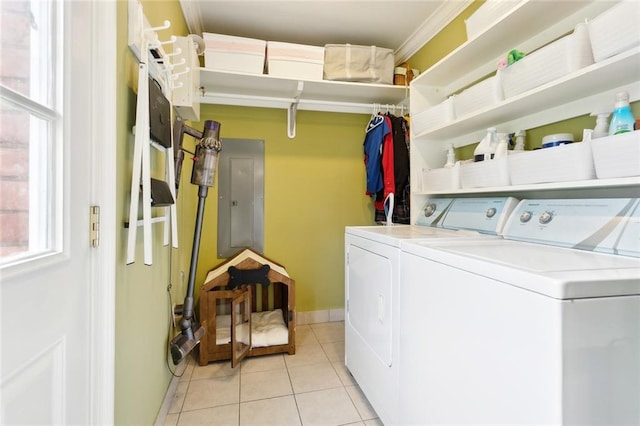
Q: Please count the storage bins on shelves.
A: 12